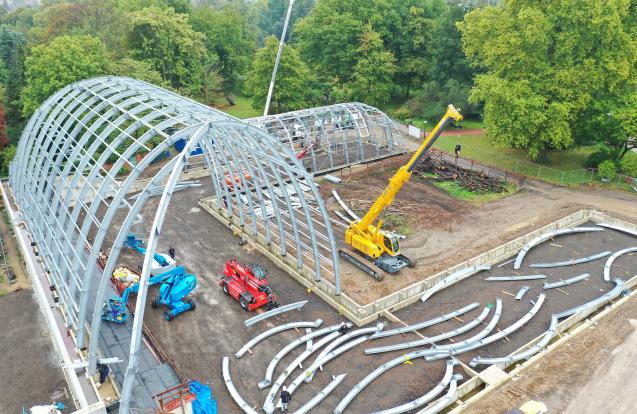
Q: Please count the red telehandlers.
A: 1